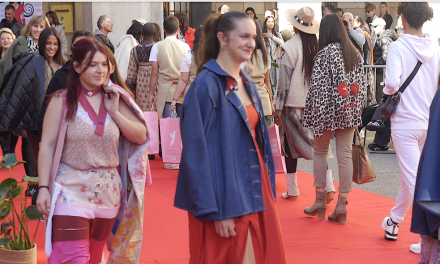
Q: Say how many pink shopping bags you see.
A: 3